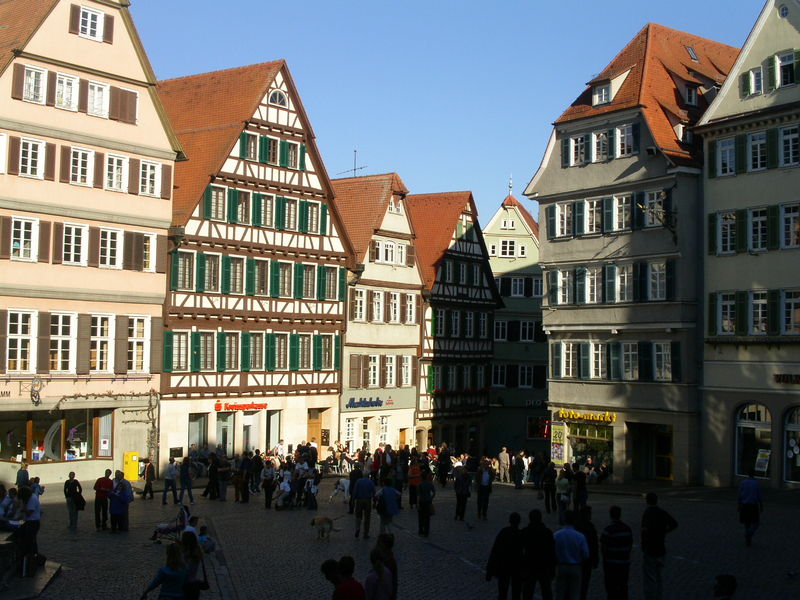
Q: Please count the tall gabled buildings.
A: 7